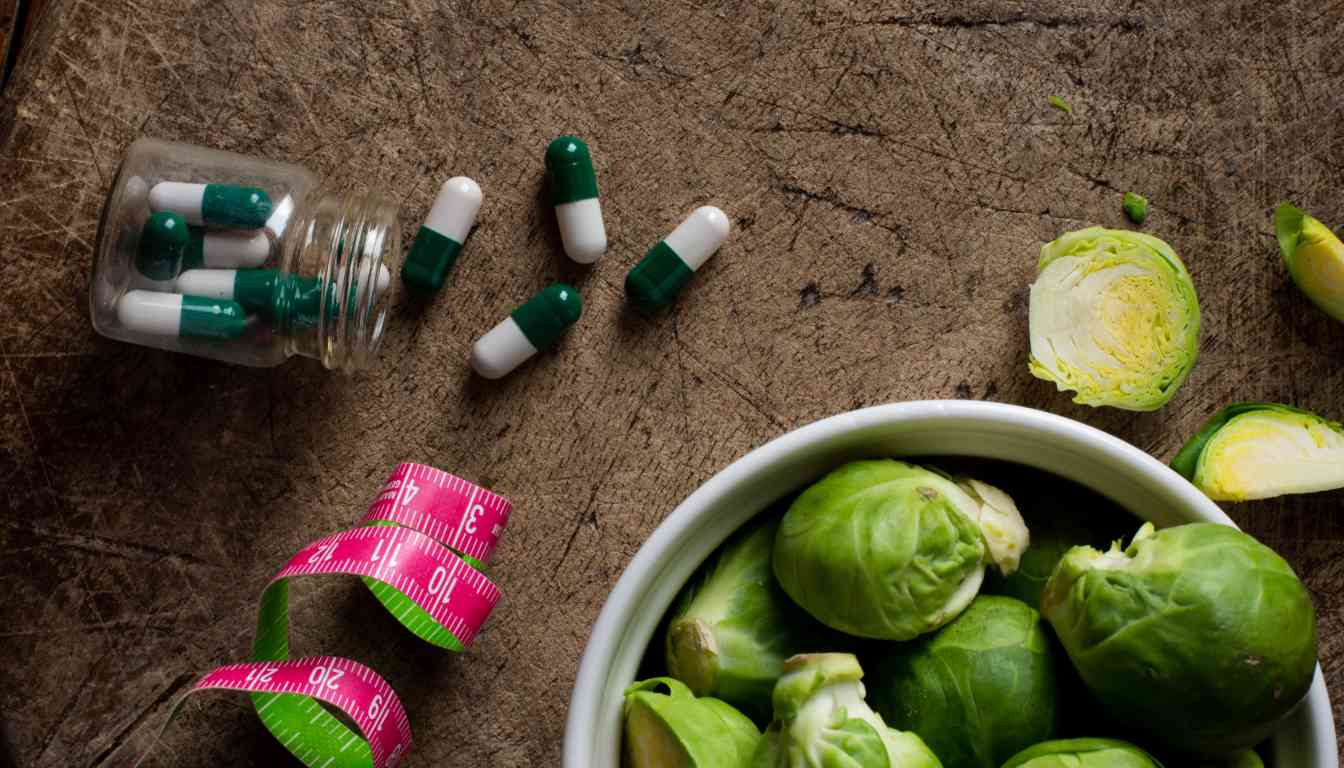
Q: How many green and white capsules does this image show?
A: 10